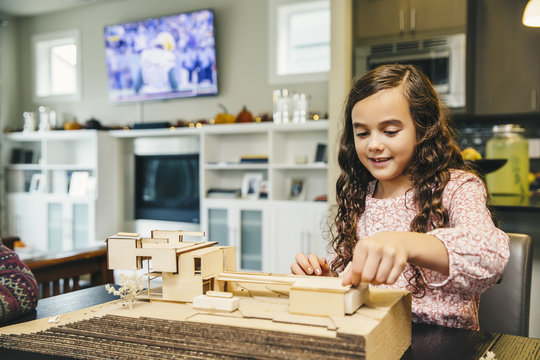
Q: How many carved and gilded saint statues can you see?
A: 0